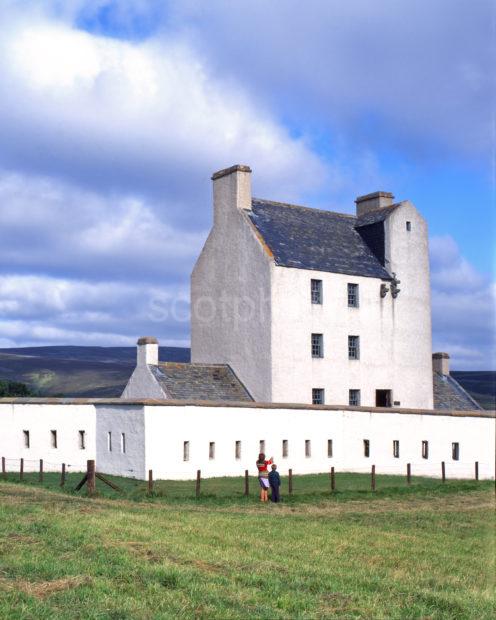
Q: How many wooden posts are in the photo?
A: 14